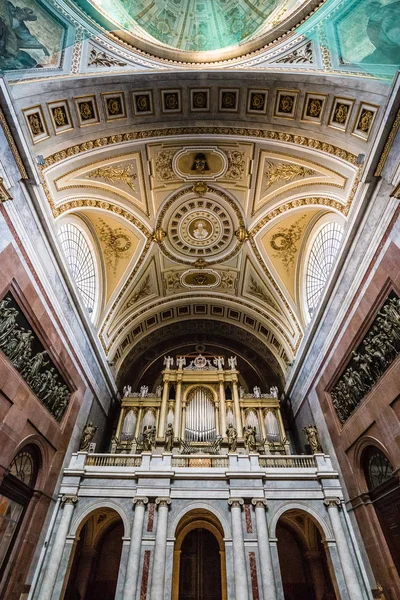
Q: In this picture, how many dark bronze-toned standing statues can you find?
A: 6